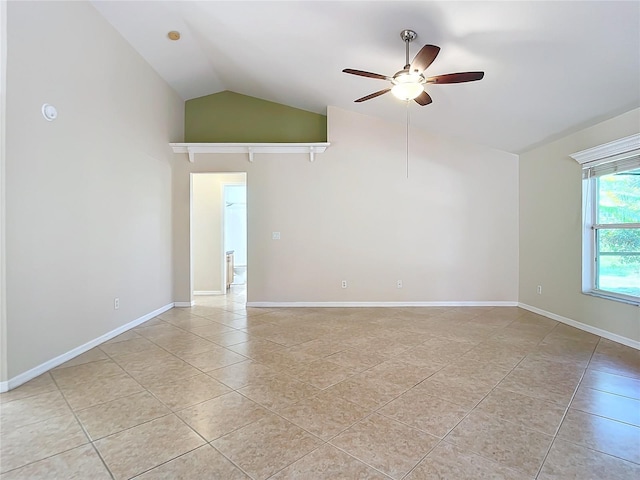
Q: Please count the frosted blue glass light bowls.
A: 0